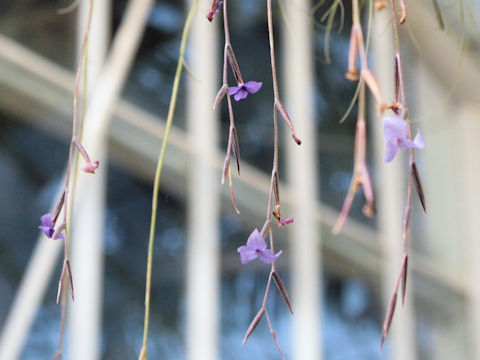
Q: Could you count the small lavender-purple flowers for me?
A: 4